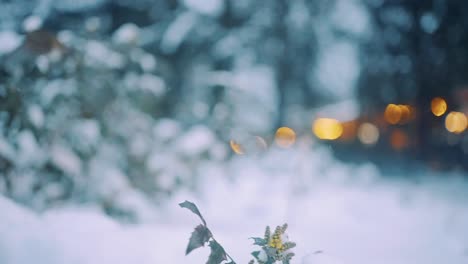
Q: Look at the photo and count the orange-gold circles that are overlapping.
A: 2